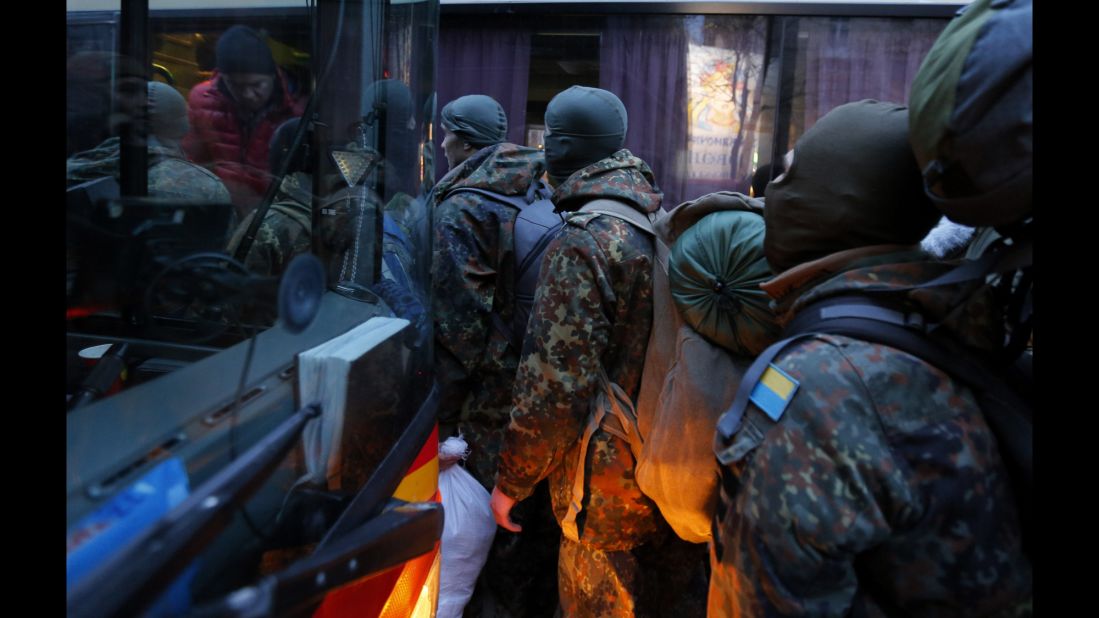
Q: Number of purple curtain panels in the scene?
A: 3